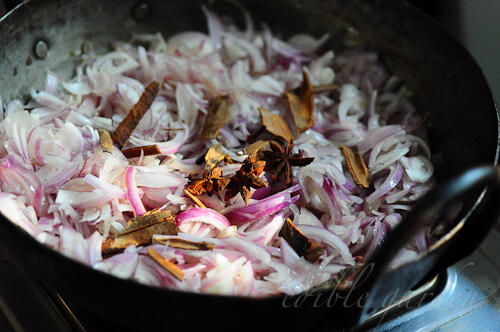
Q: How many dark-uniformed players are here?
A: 0